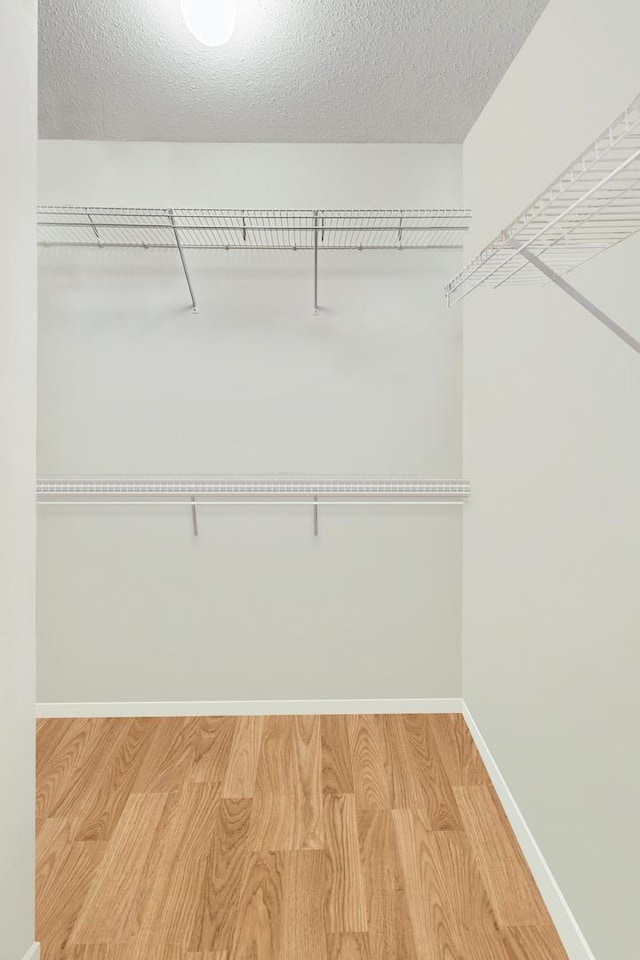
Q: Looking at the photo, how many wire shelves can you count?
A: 3